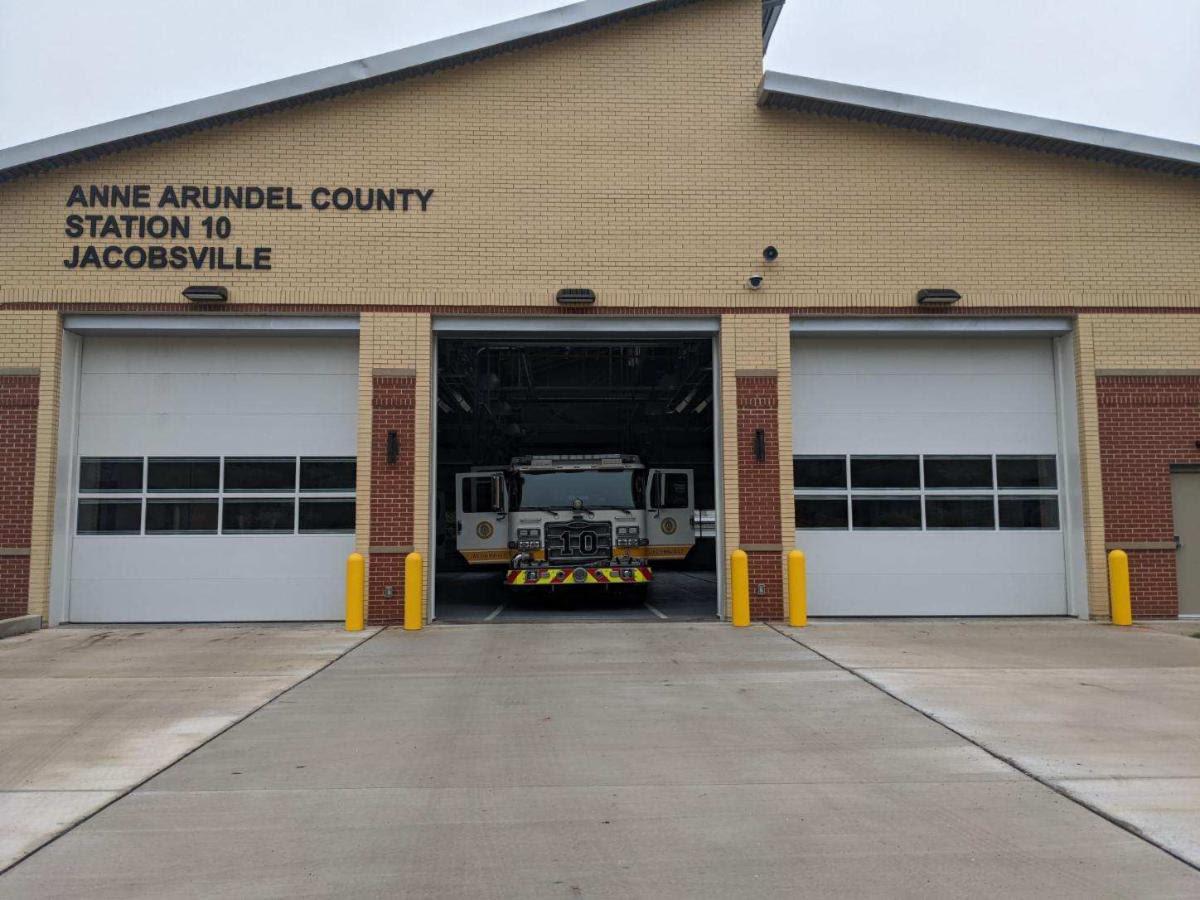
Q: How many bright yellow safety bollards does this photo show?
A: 5